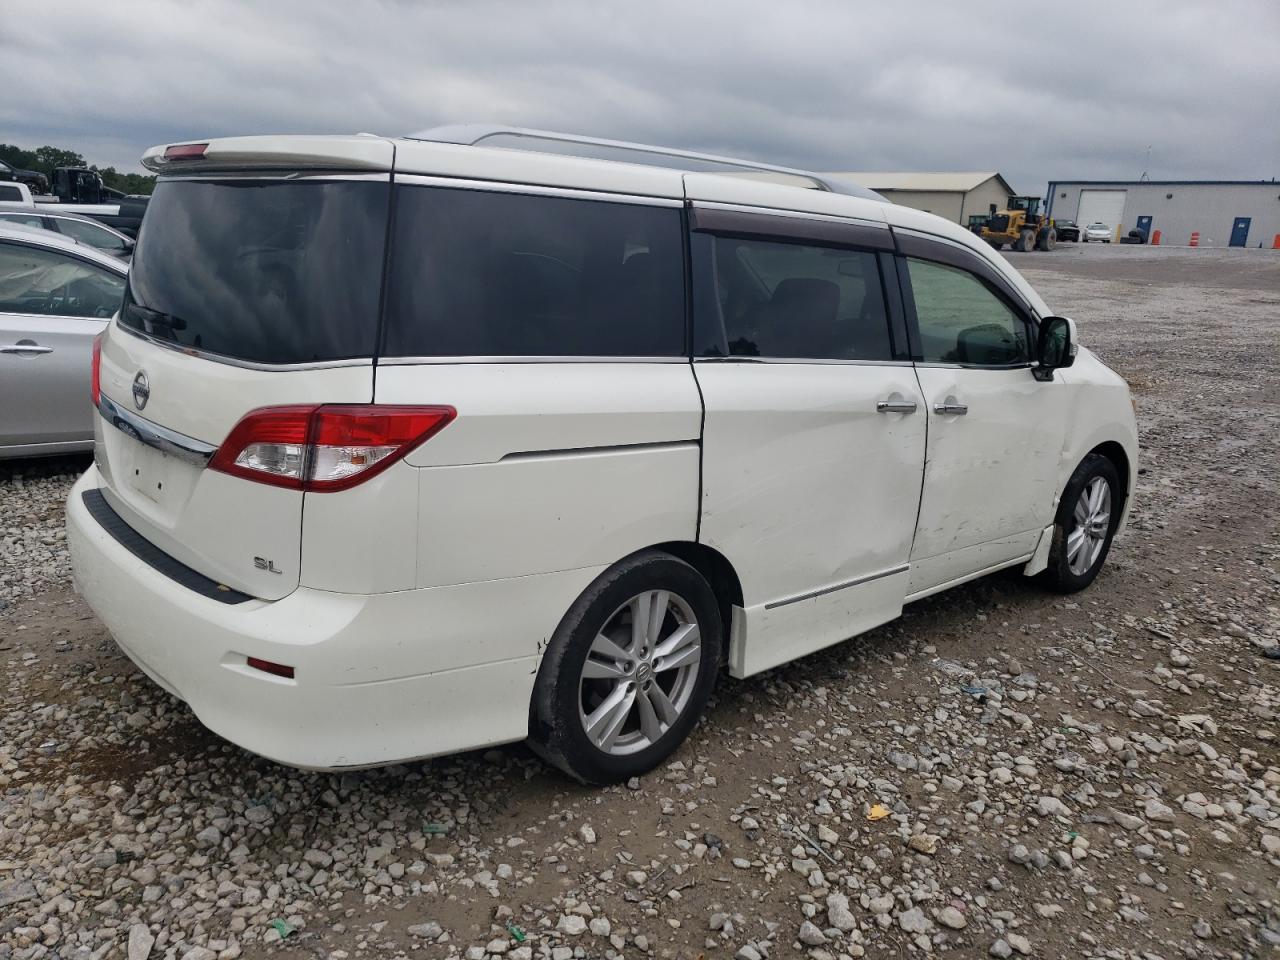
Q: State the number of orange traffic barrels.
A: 3